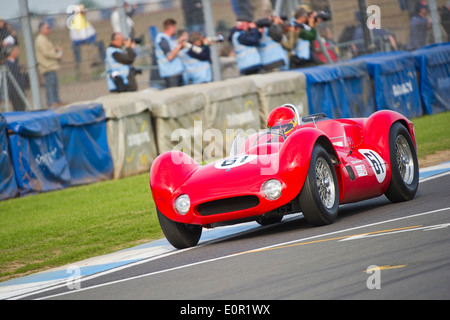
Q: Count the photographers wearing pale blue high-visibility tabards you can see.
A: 6